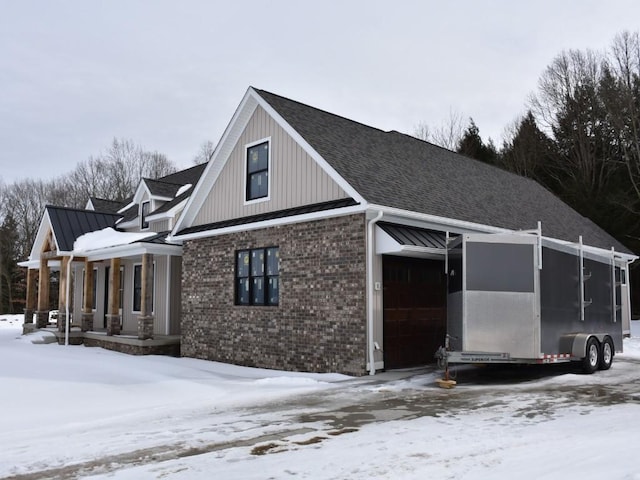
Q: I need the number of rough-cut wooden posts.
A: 6